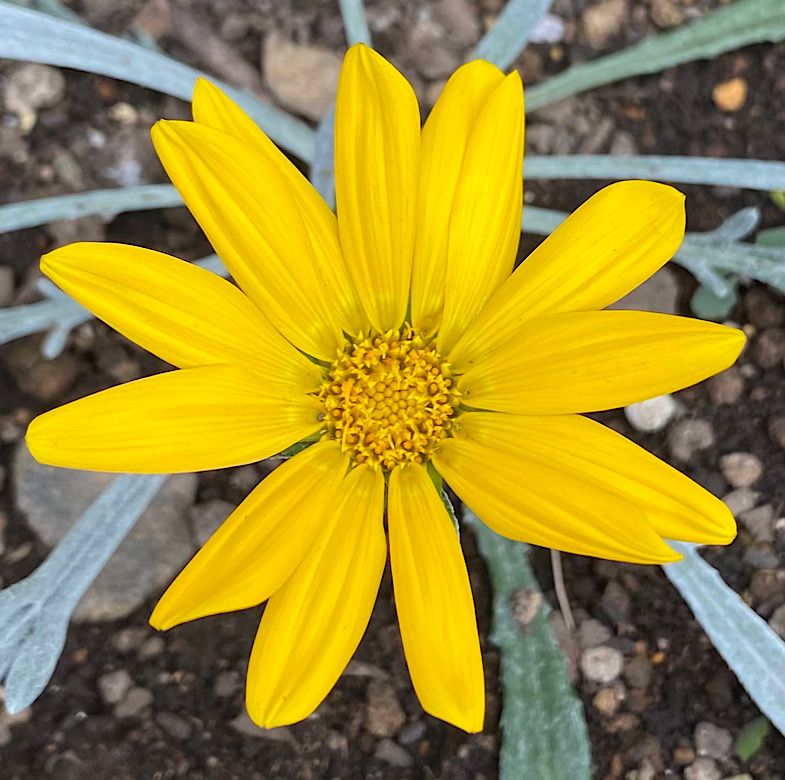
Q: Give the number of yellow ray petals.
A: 14